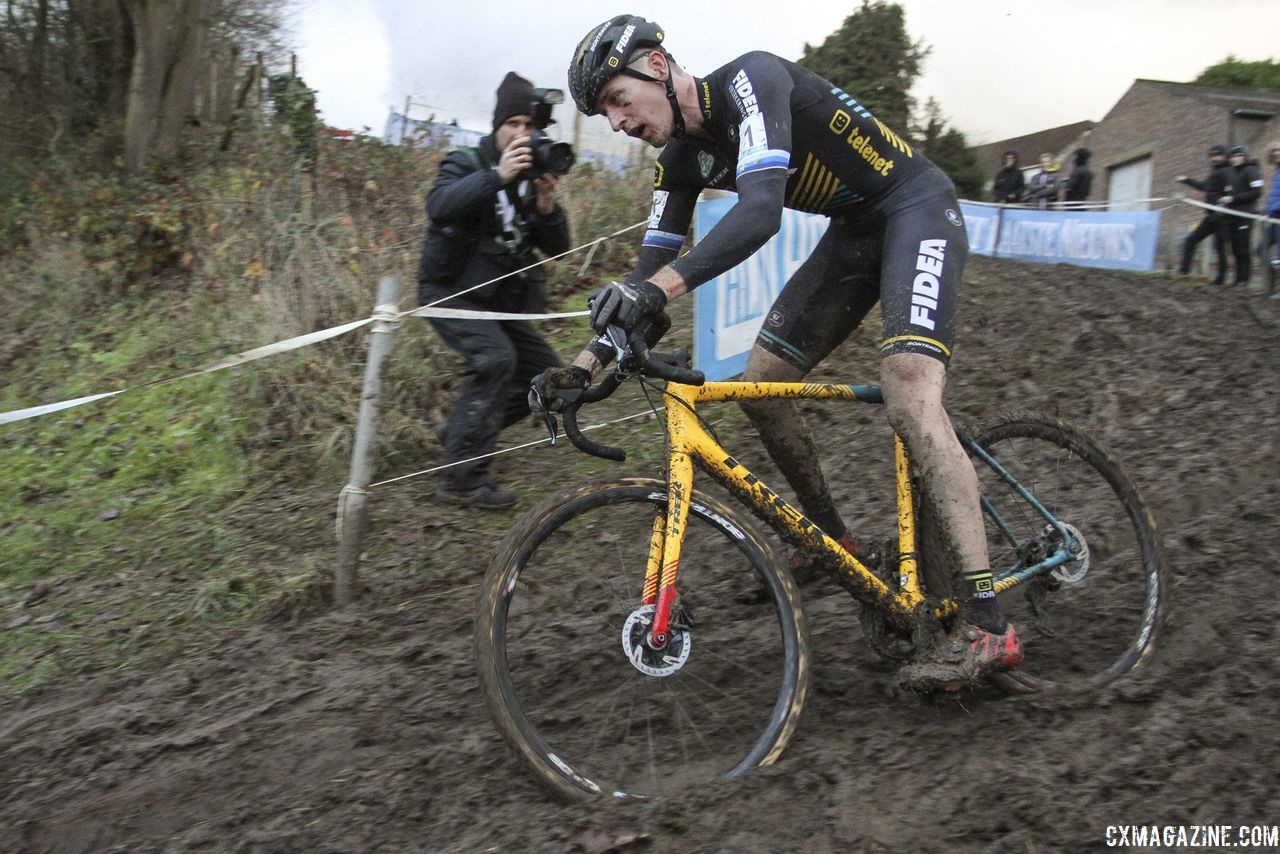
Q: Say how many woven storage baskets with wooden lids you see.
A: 0